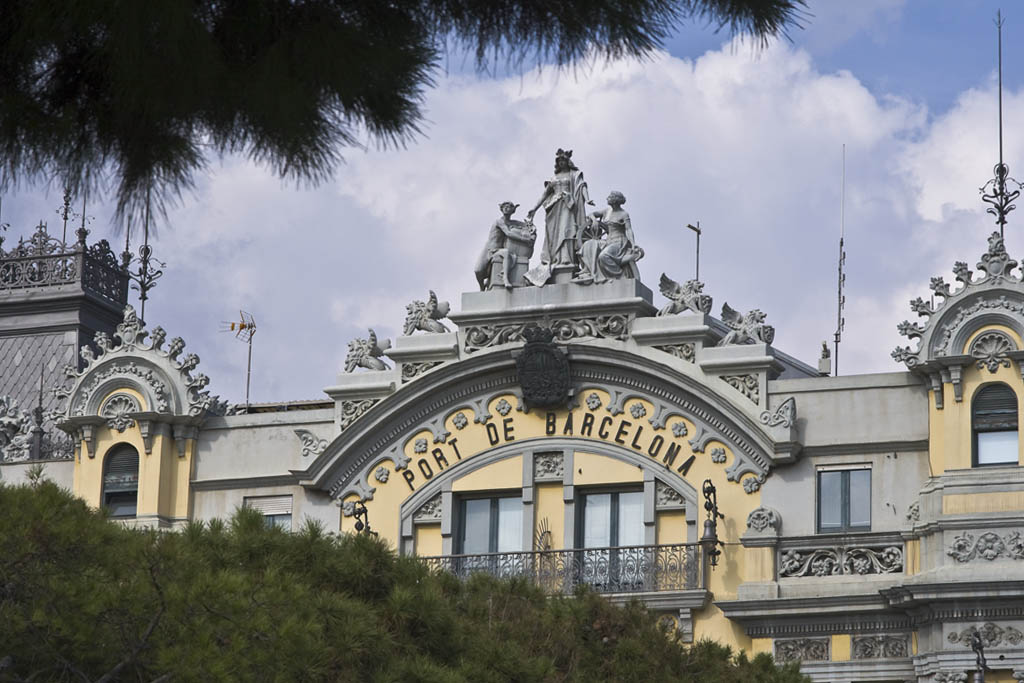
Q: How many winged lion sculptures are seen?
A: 4